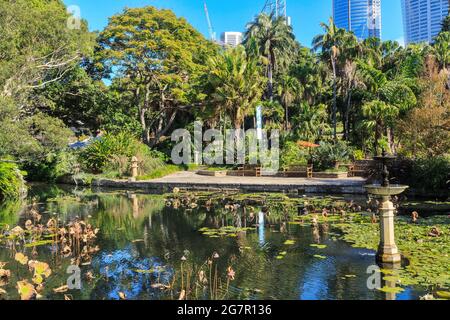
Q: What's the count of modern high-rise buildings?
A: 3